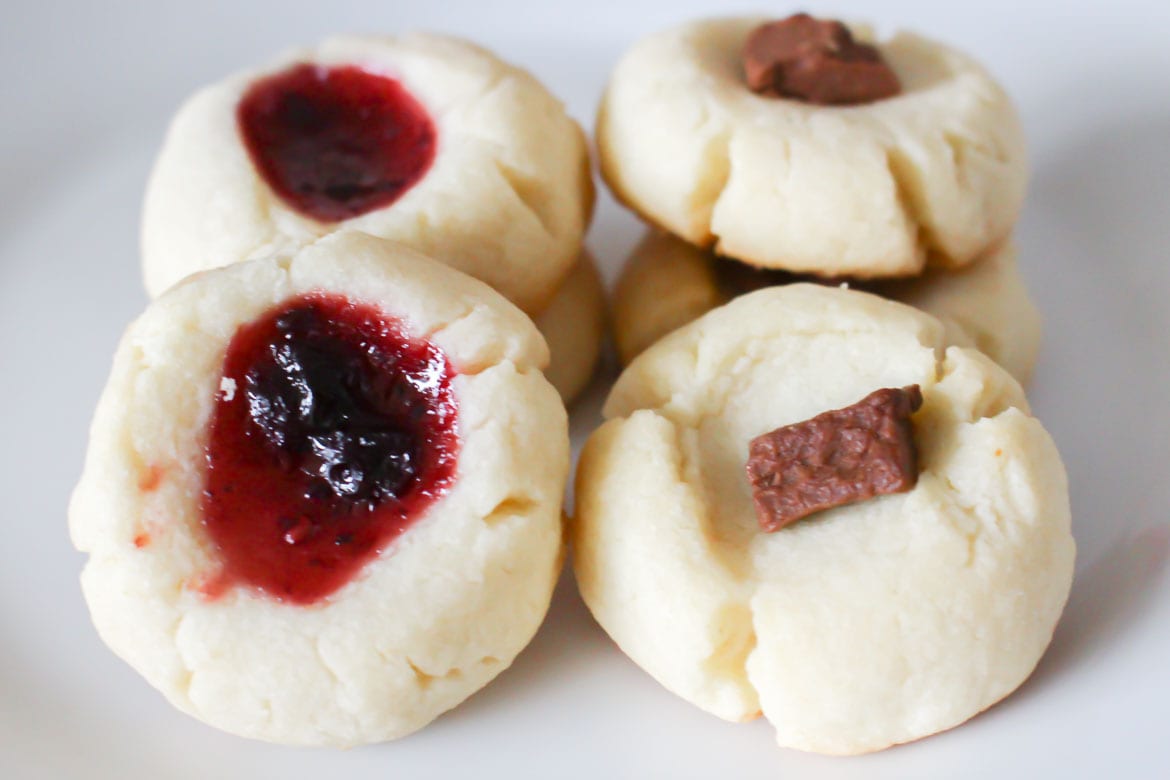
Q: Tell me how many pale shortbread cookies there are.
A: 6